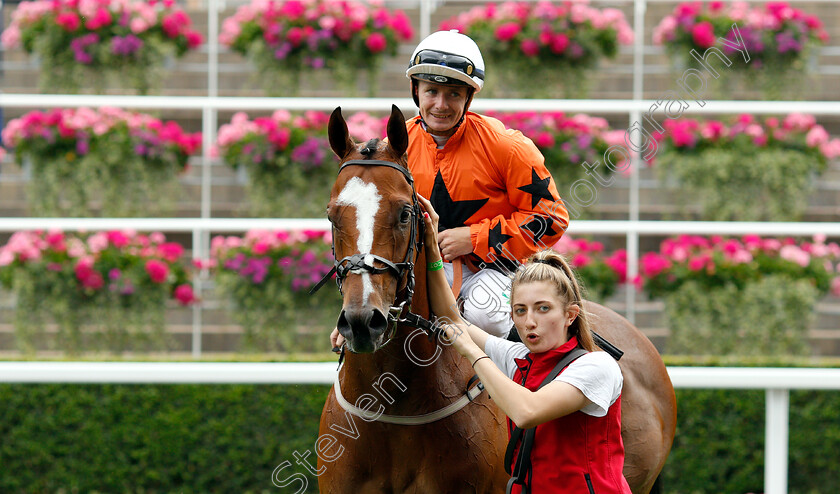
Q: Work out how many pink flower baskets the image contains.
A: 12